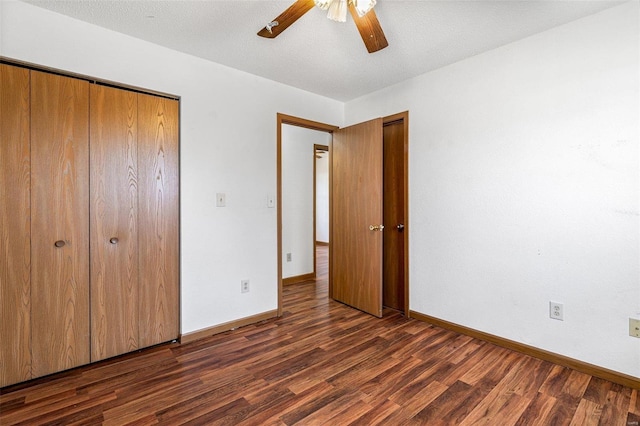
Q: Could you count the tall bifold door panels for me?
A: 4